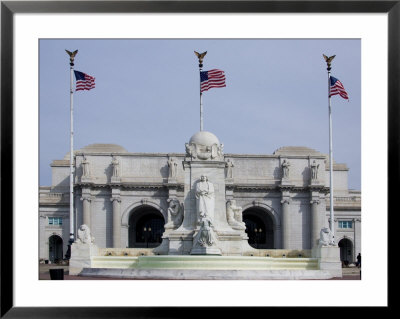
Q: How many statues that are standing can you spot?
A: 7